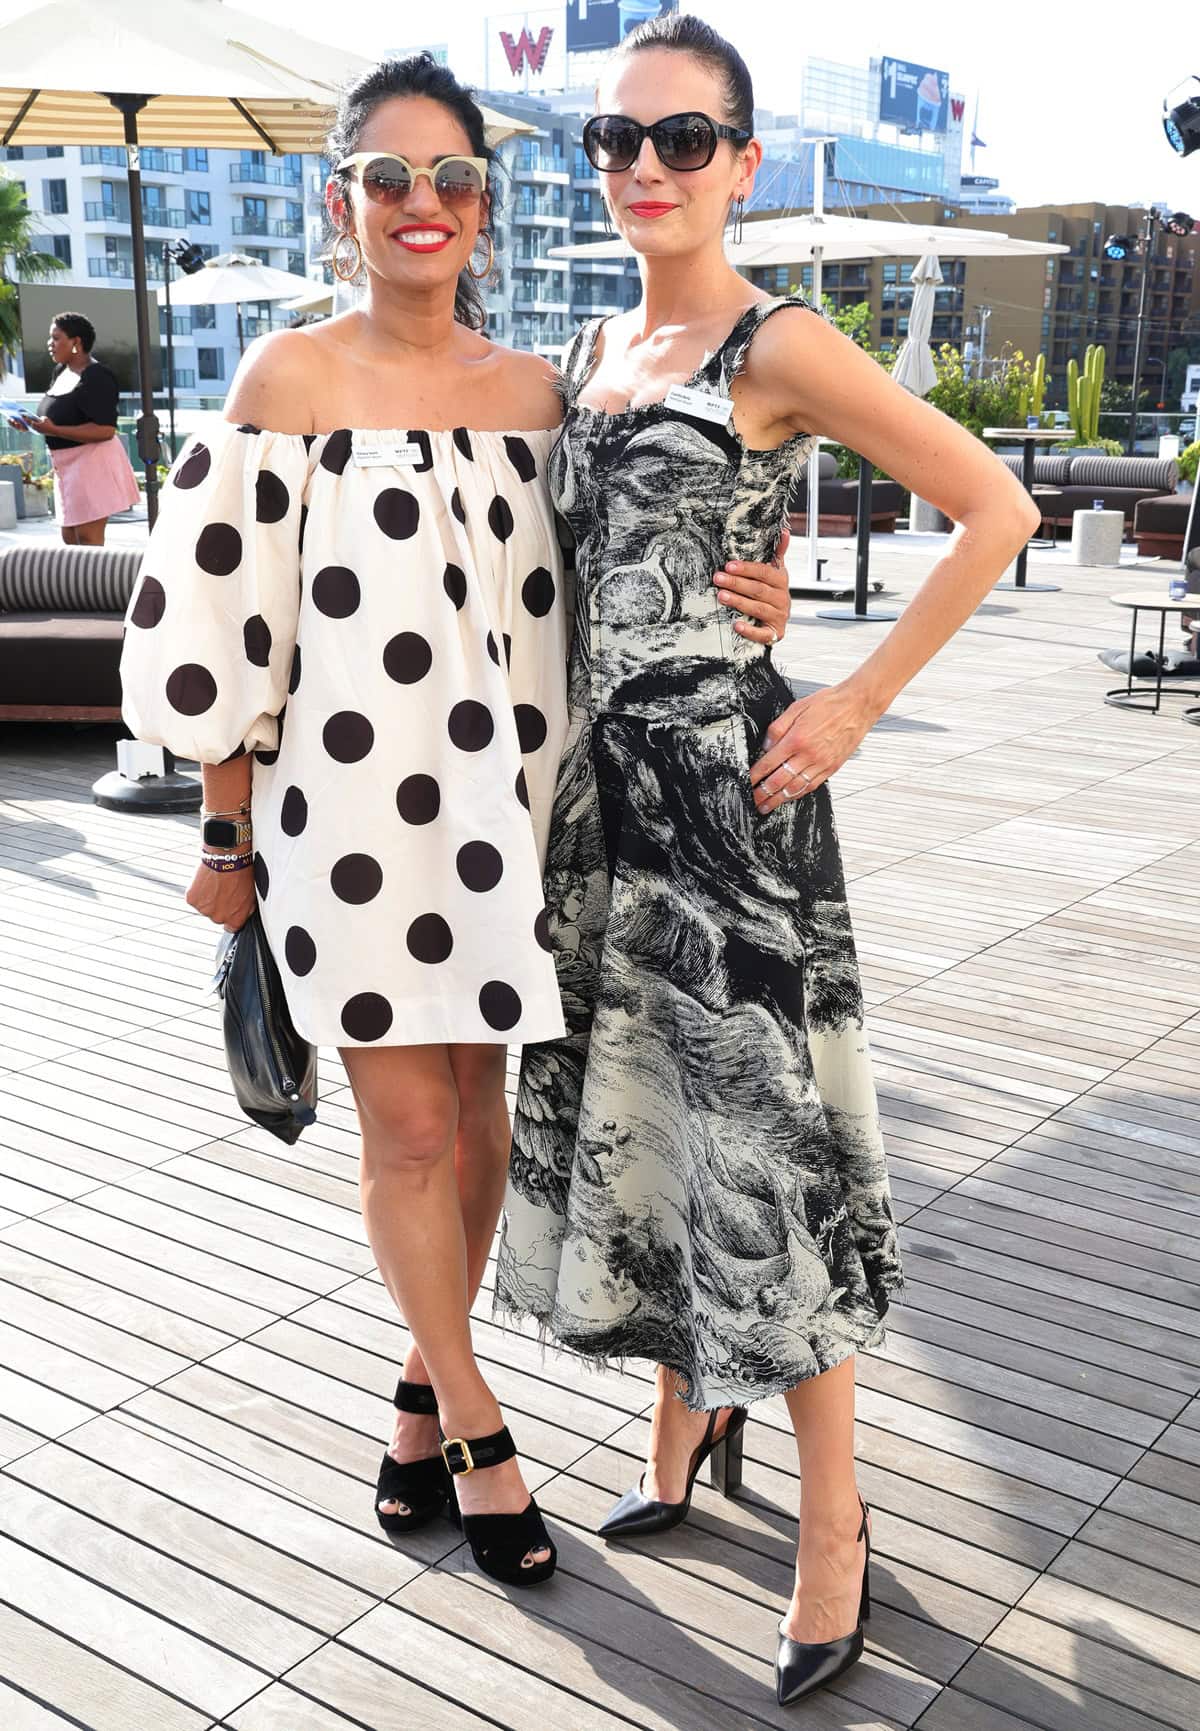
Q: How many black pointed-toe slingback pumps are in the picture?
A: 2